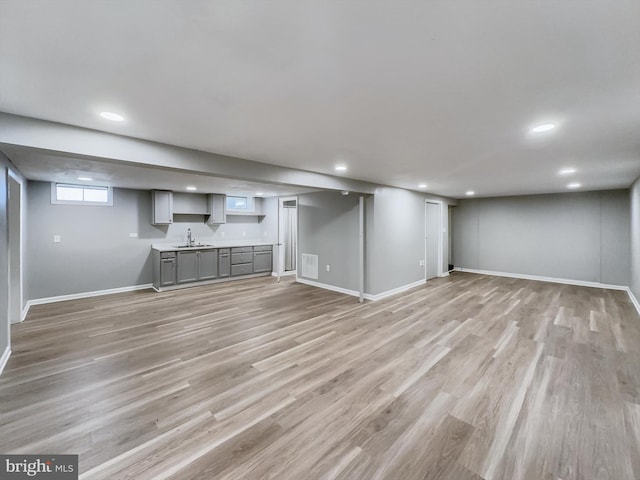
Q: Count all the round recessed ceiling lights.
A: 10